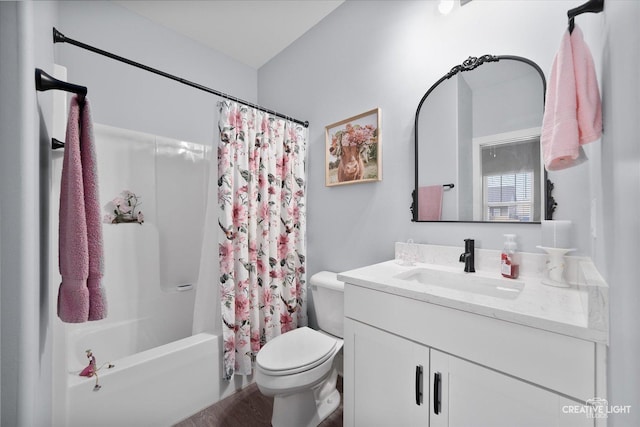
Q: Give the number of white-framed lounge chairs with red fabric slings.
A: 0